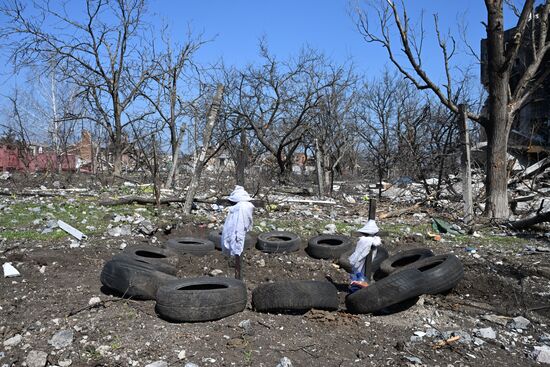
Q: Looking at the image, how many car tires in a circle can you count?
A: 13